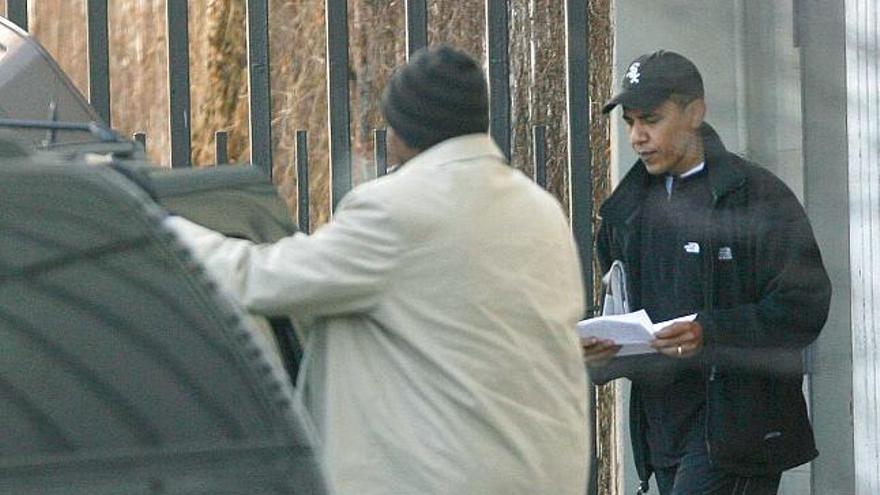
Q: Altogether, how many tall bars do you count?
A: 8